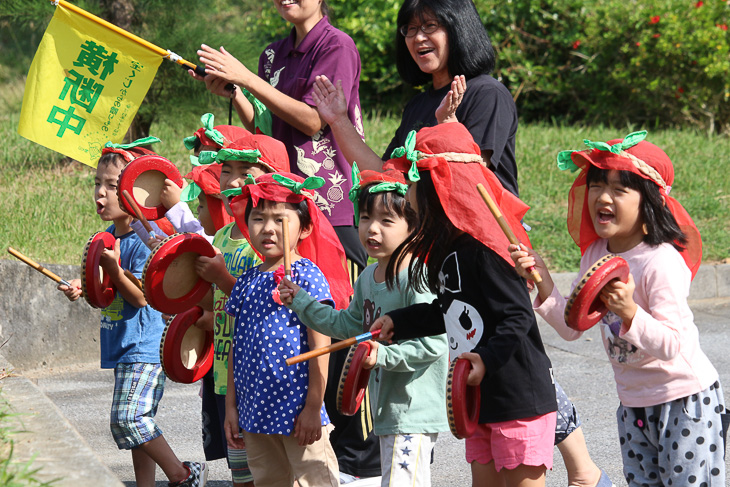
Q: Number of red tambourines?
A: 7